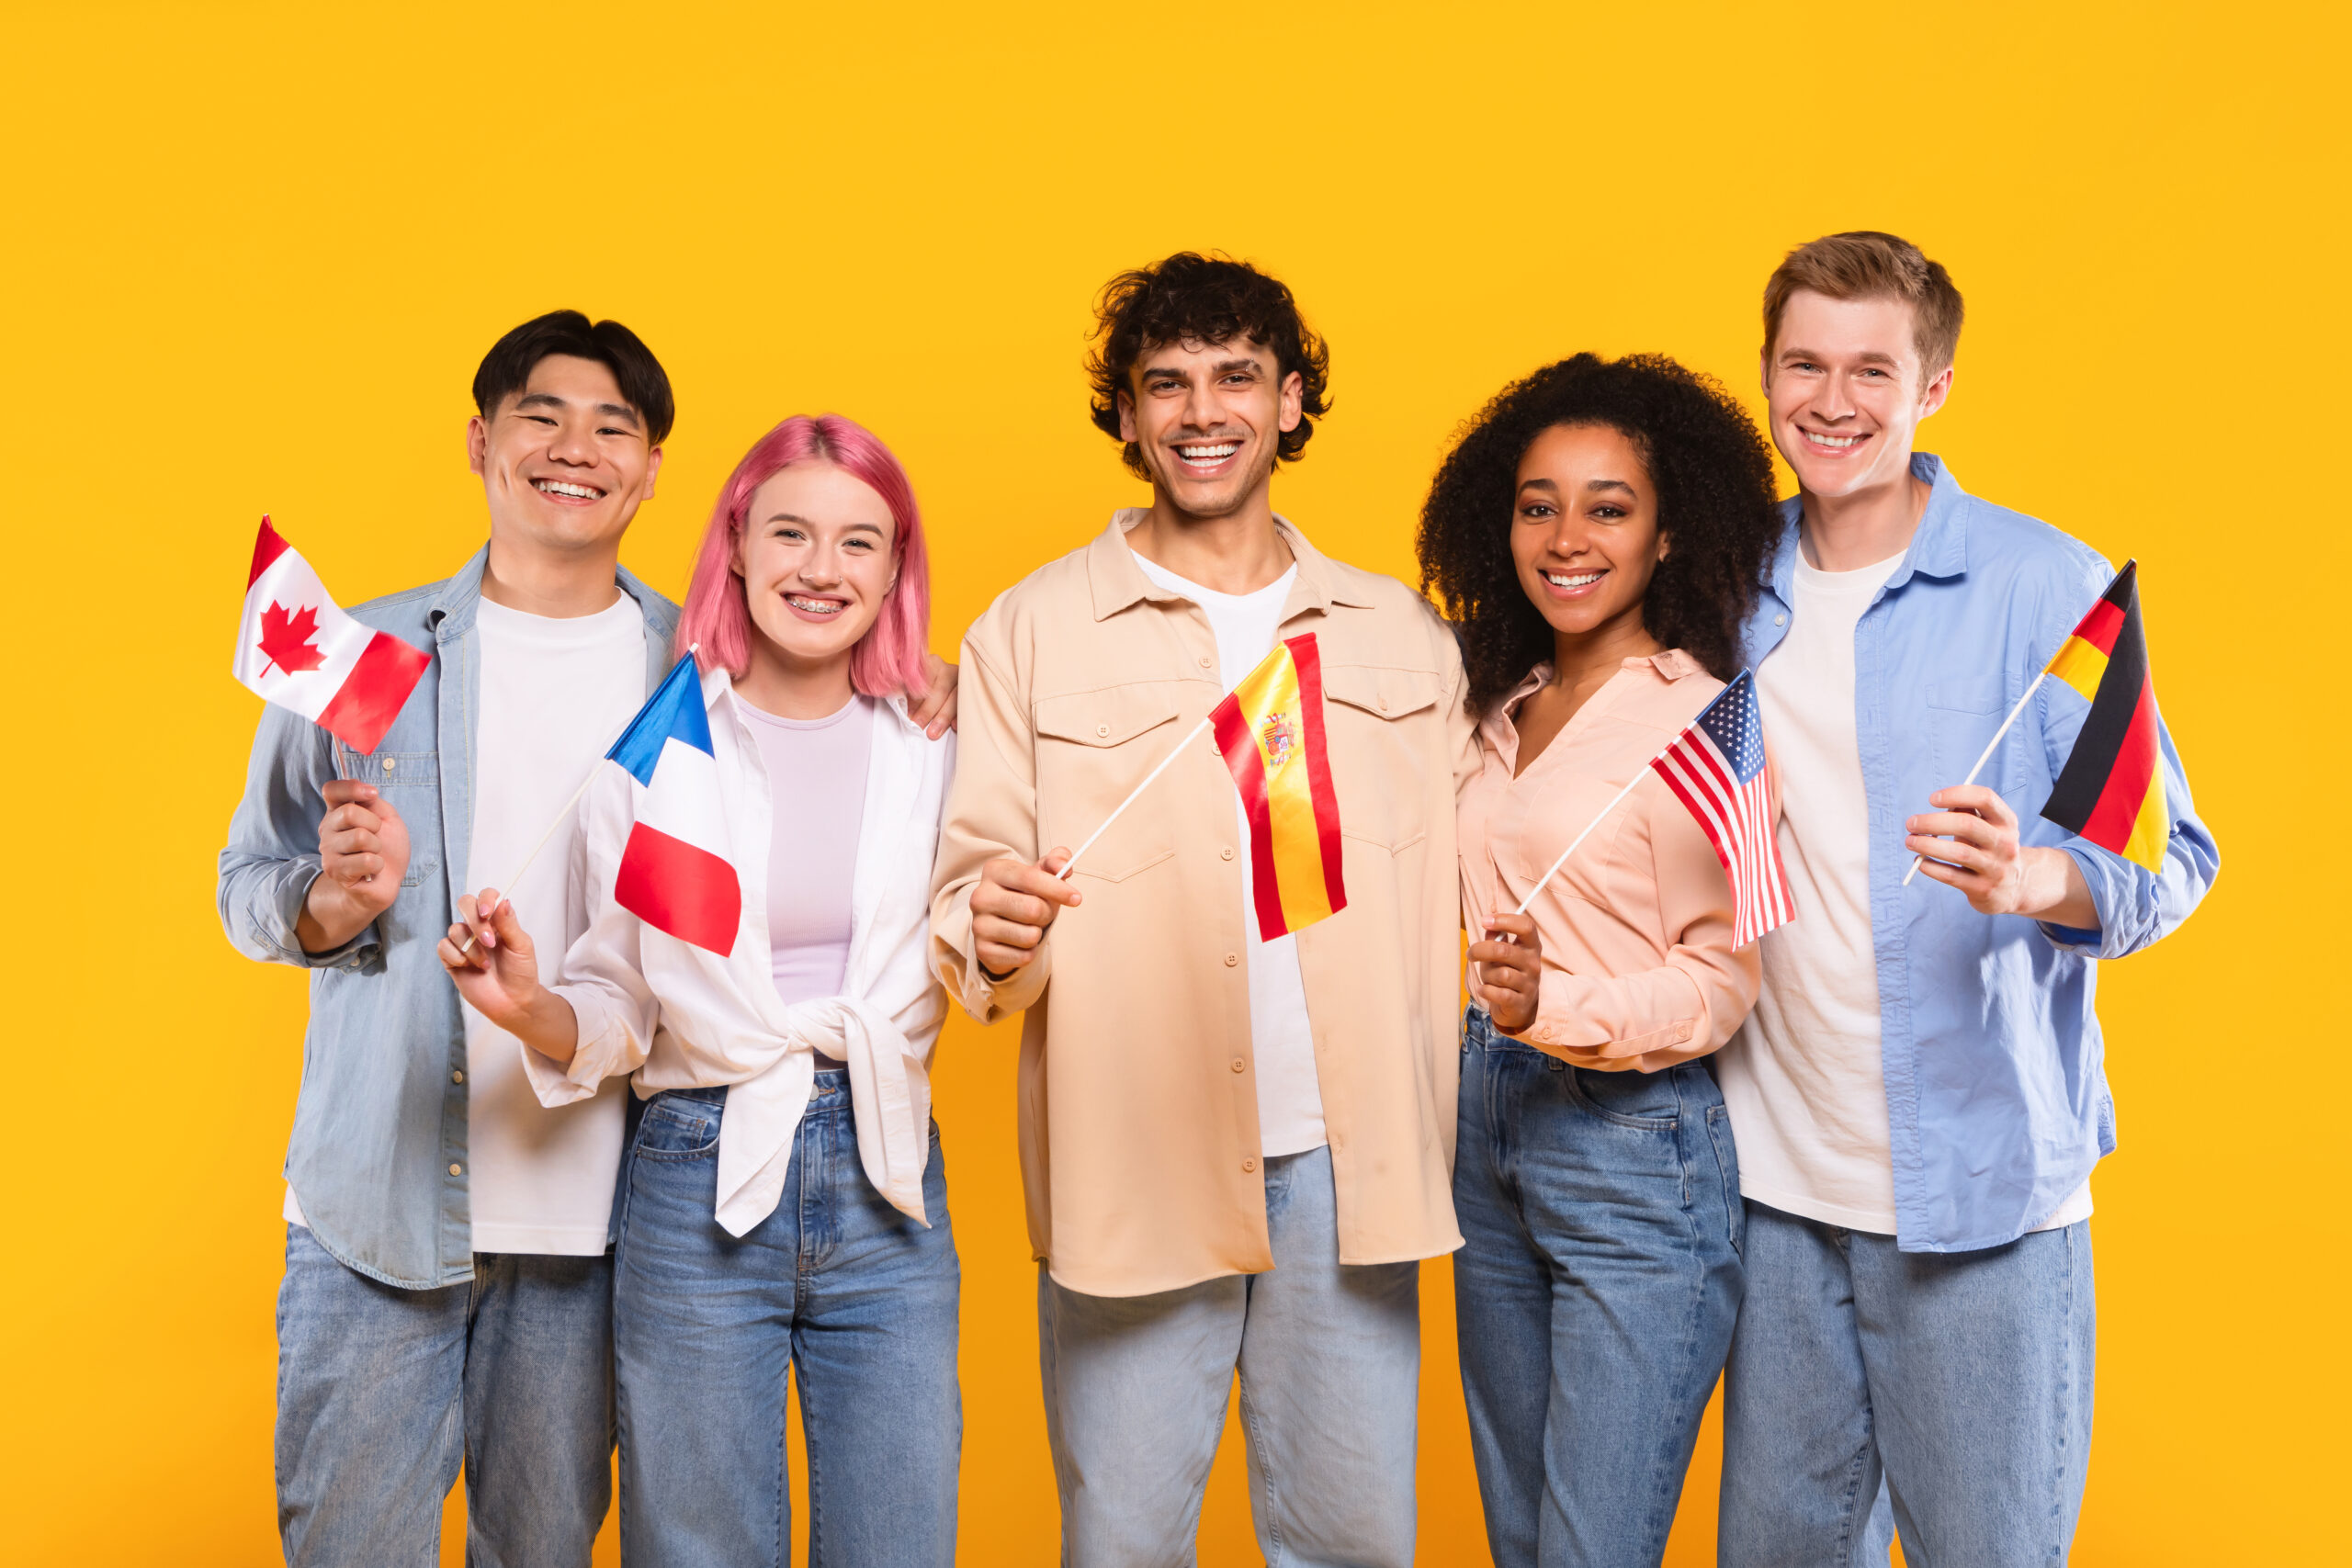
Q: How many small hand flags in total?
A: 5